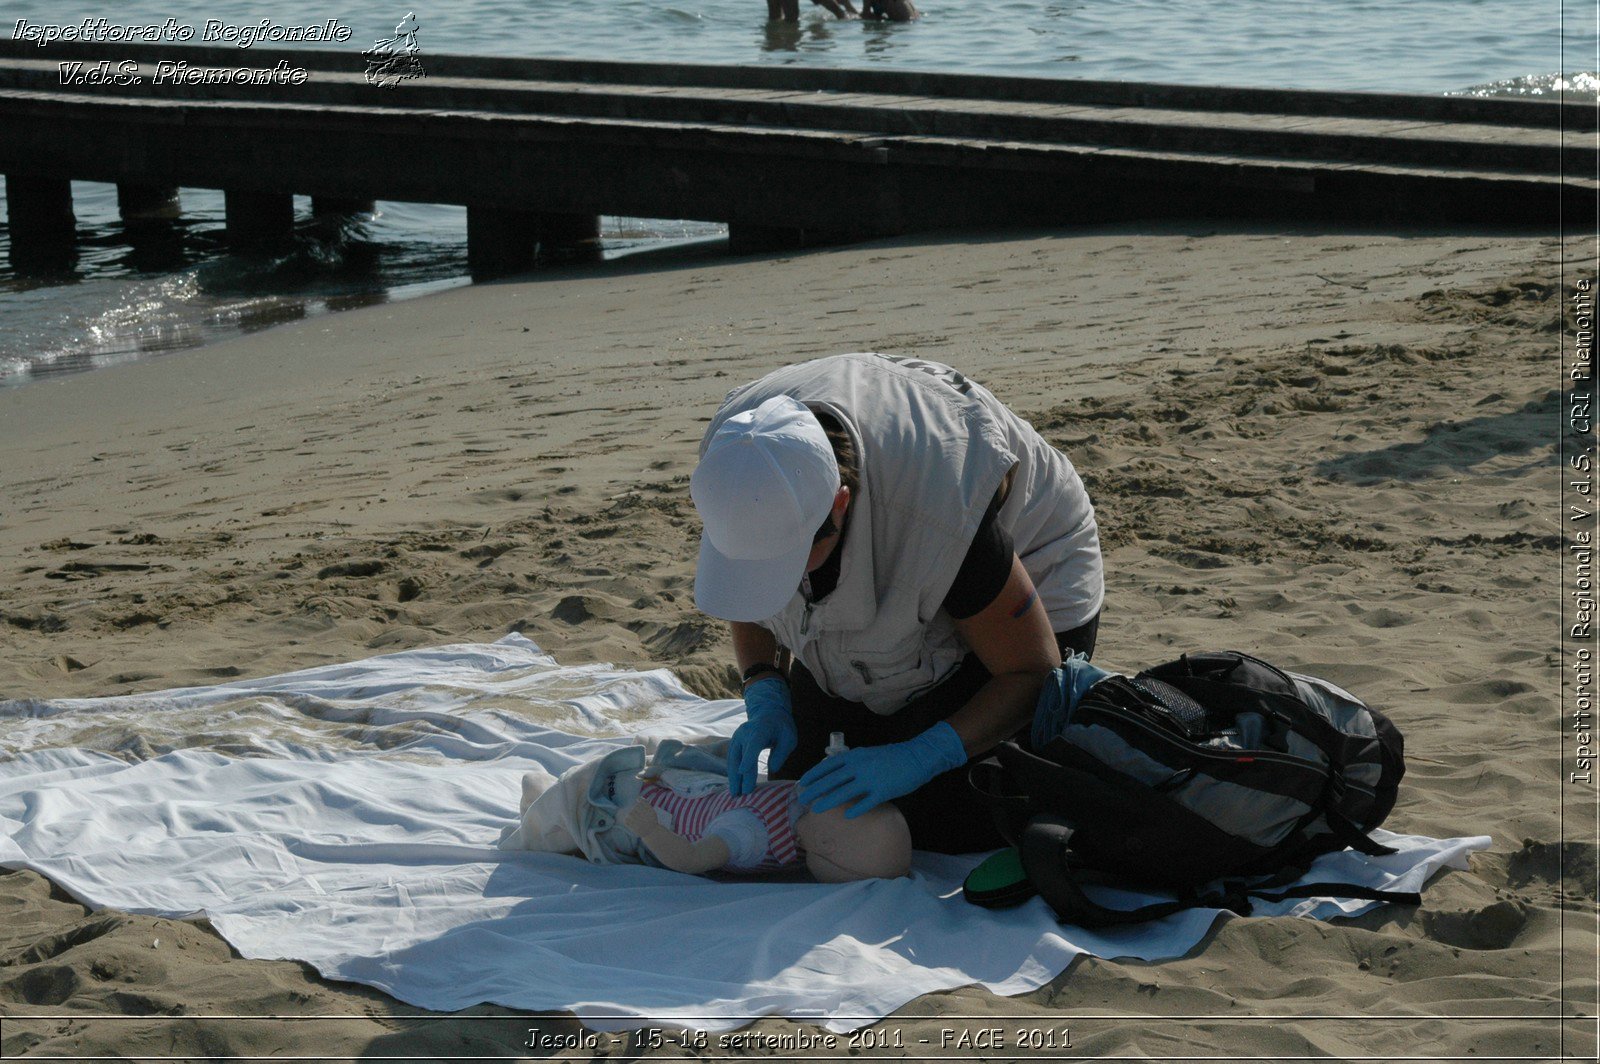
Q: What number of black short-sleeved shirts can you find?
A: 1